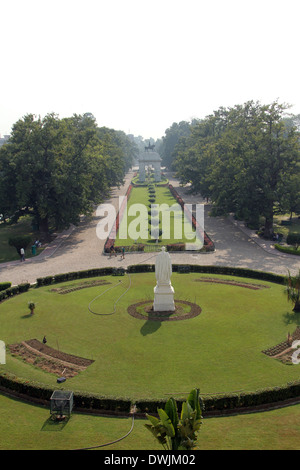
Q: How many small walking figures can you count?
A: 3